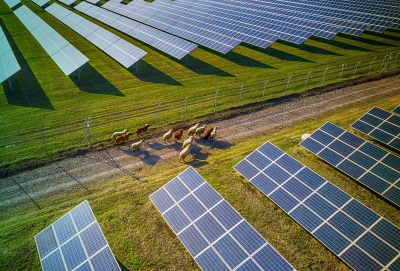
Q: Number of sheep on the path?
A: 12